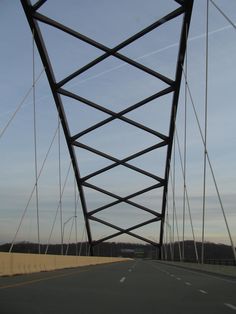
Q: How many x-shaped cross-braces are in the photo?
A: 5